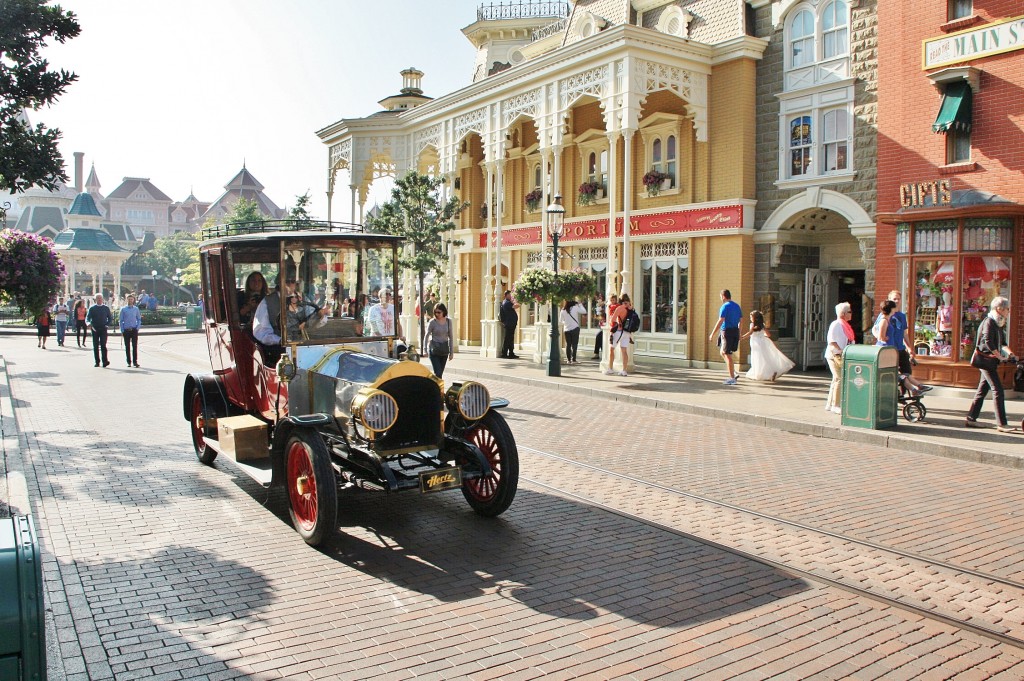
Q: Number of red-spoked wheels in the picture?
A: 3